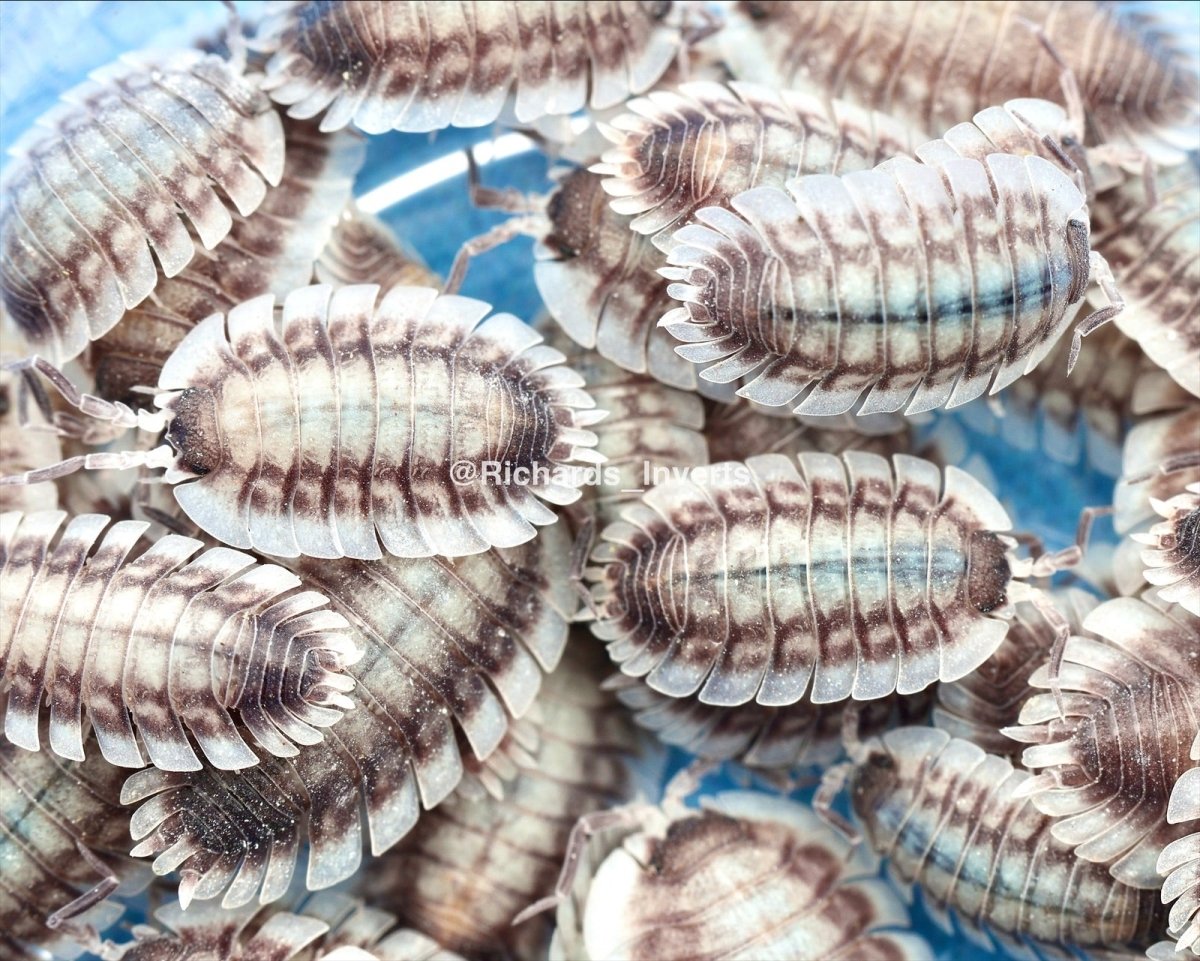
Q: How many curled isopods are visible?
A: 0